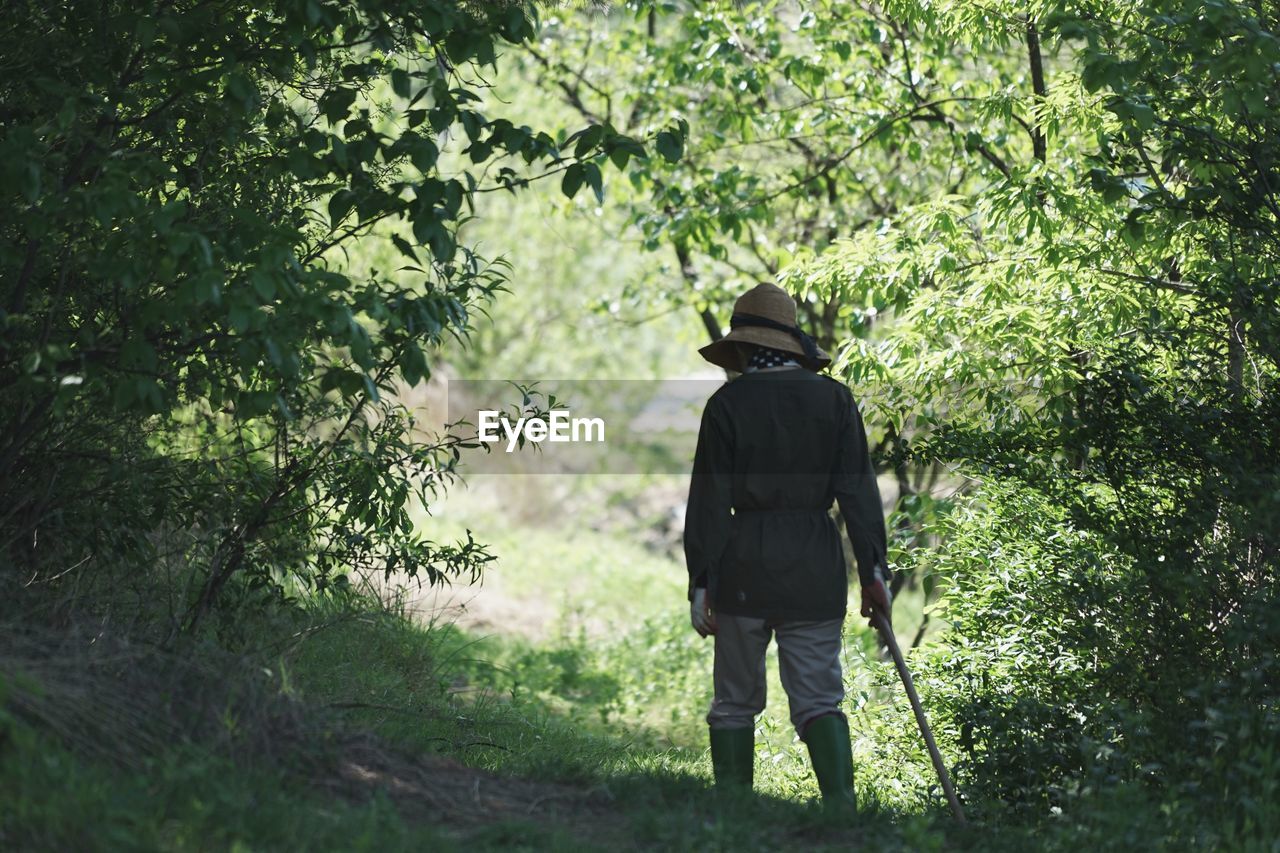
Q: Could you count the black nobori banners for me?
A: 0